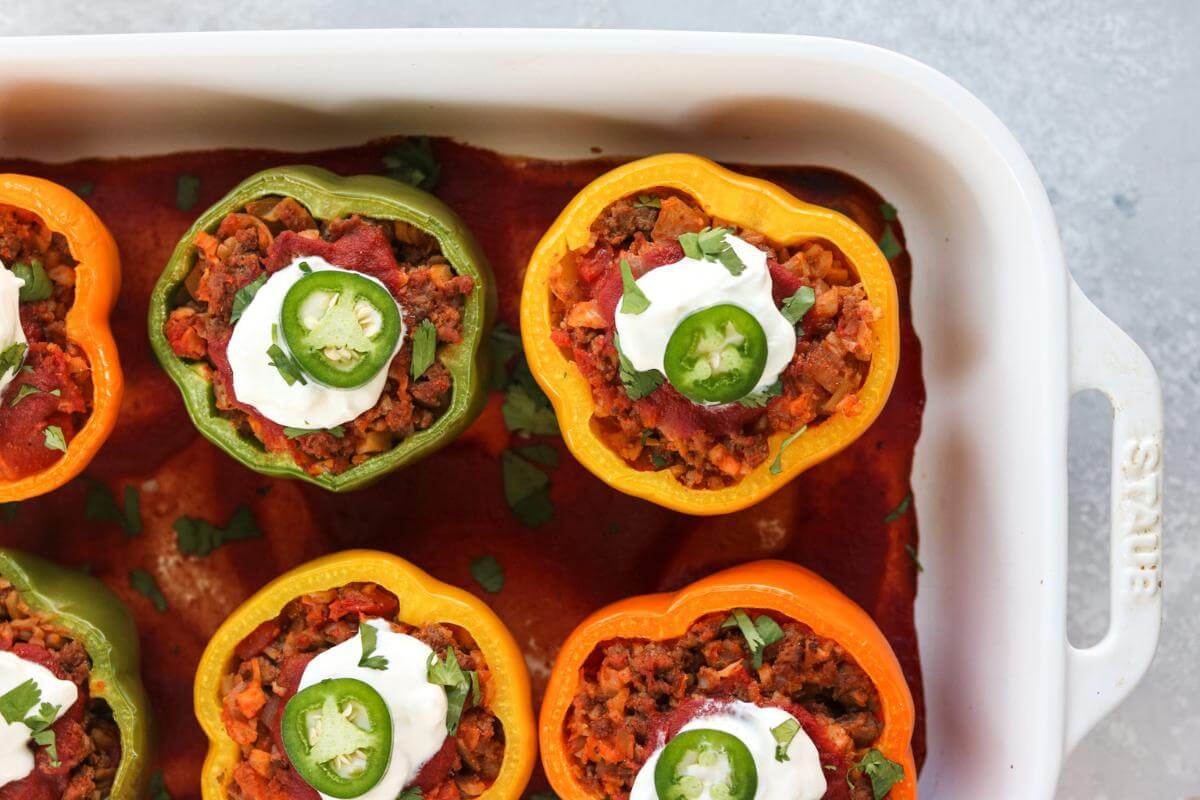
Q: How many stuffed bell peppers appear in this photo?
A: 6